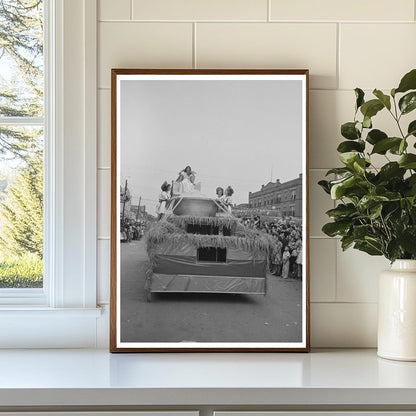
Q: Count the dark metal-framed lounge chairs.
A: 0